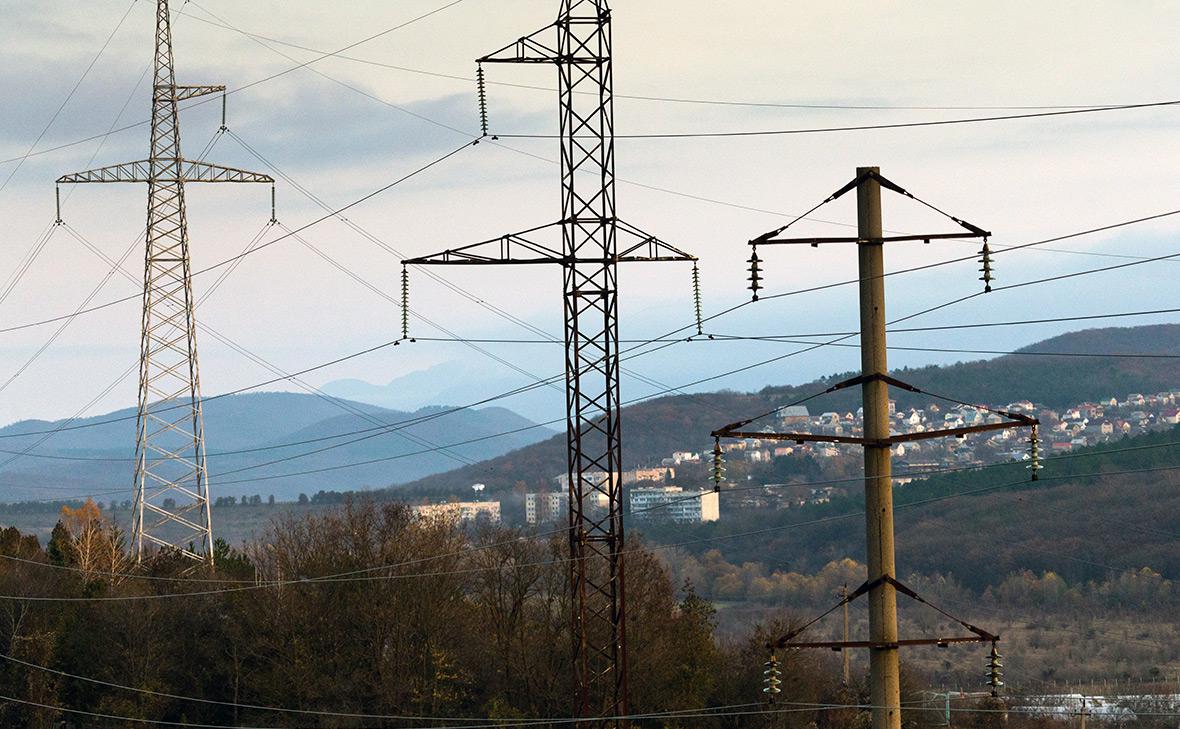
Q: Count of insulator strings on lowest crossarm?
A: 2